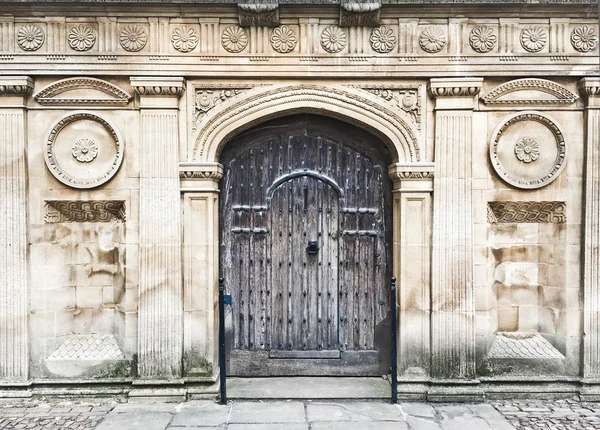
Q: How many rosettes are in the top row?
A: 12